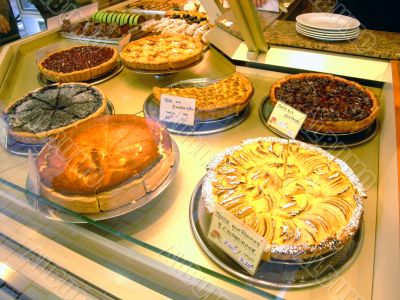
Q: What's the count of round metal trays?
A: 7